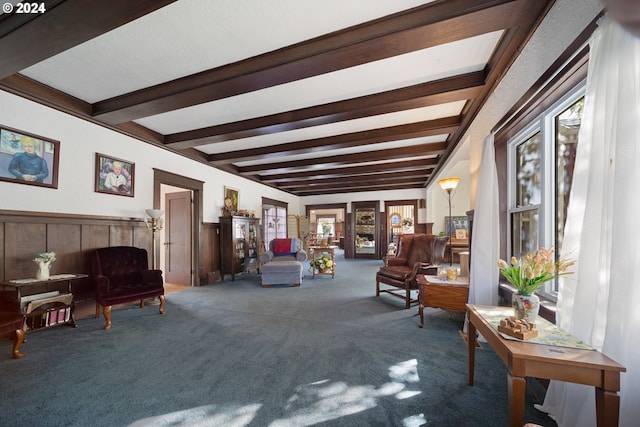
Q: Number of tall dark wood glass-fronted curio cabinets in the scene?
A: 1